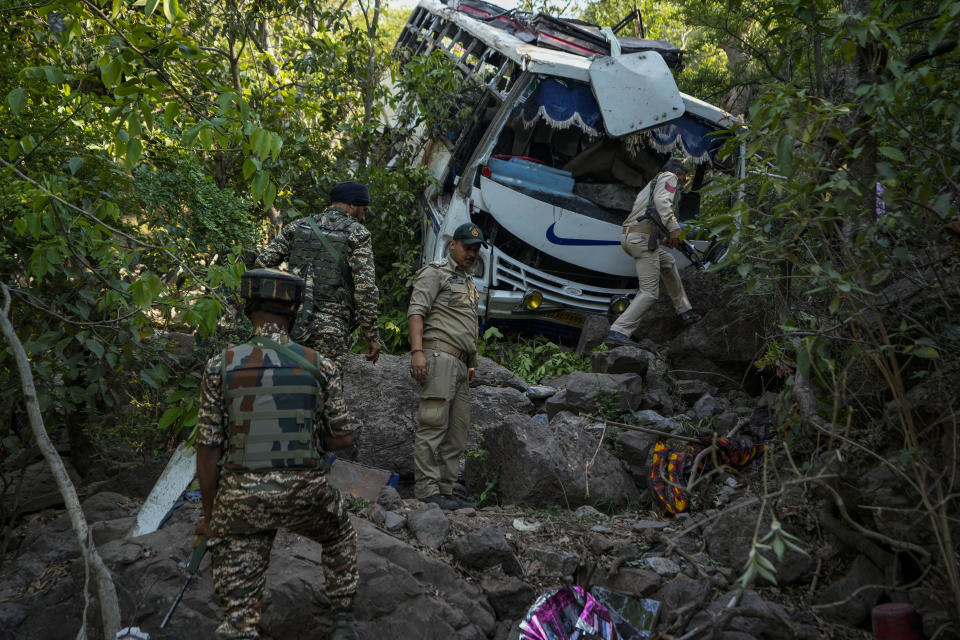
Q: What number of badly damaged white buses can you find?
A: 1